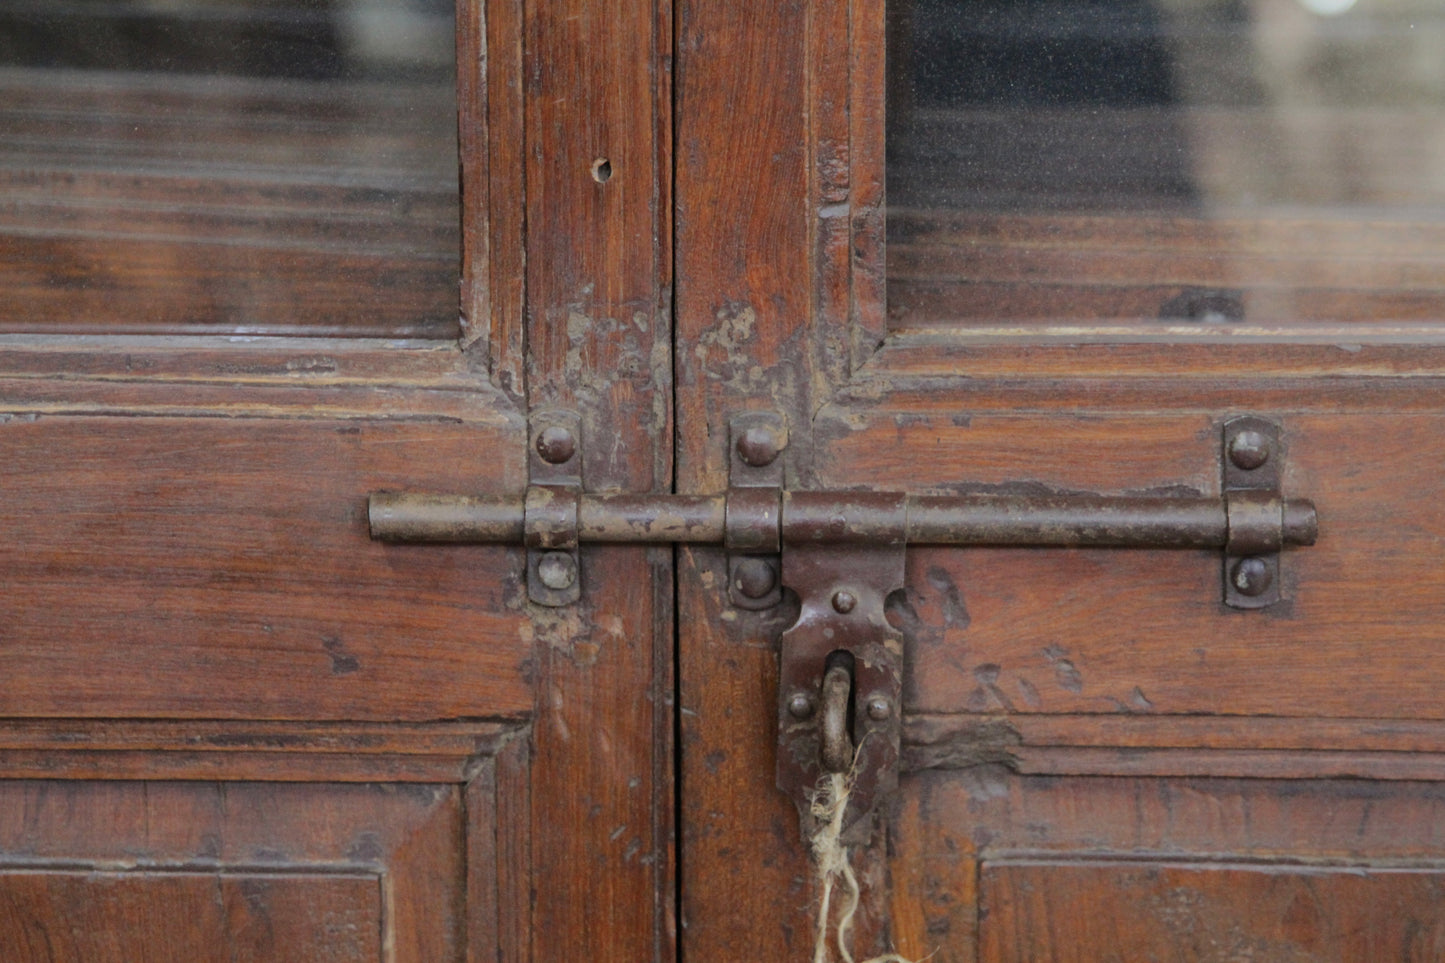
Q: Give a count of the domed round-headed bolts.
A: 9